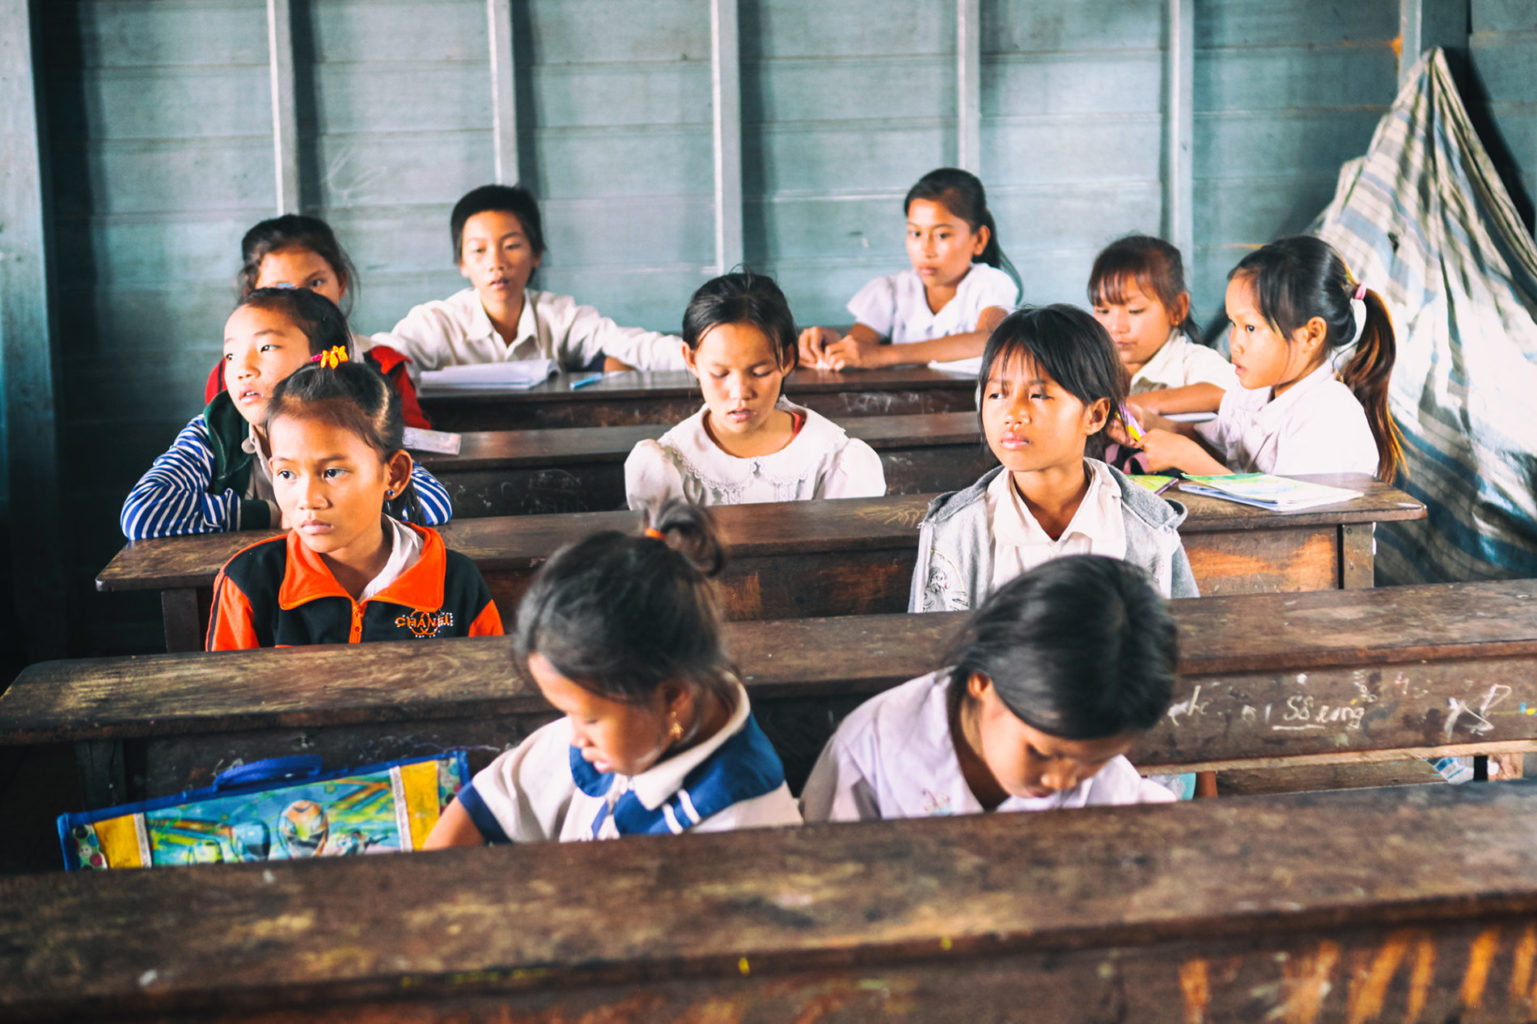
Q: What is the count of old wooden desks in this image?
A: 5